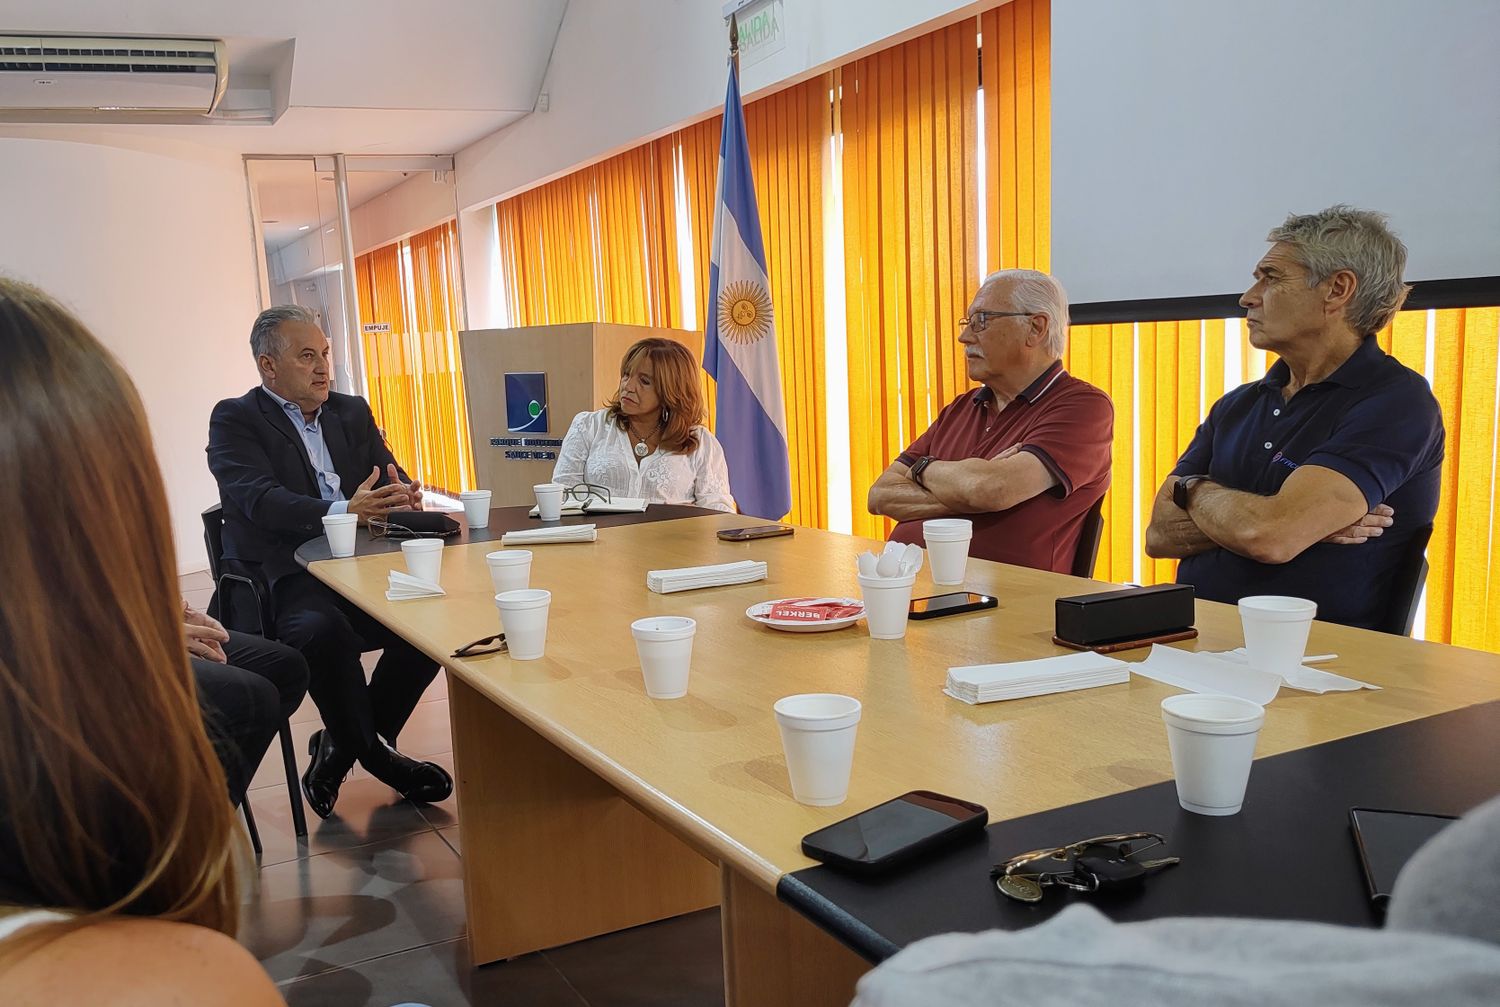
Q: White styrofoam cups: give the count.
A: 12